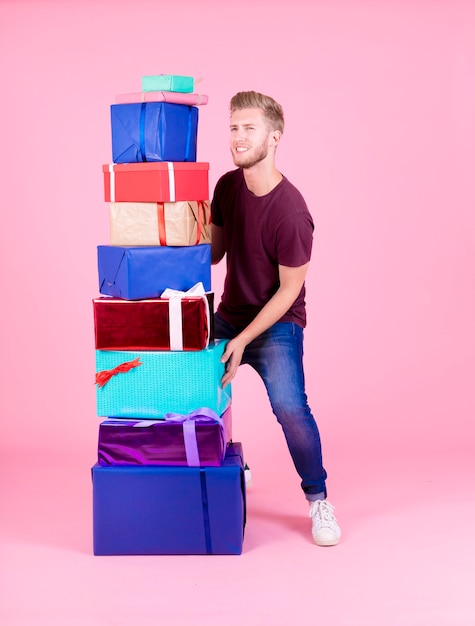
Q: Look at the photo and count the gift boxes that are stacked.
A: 10